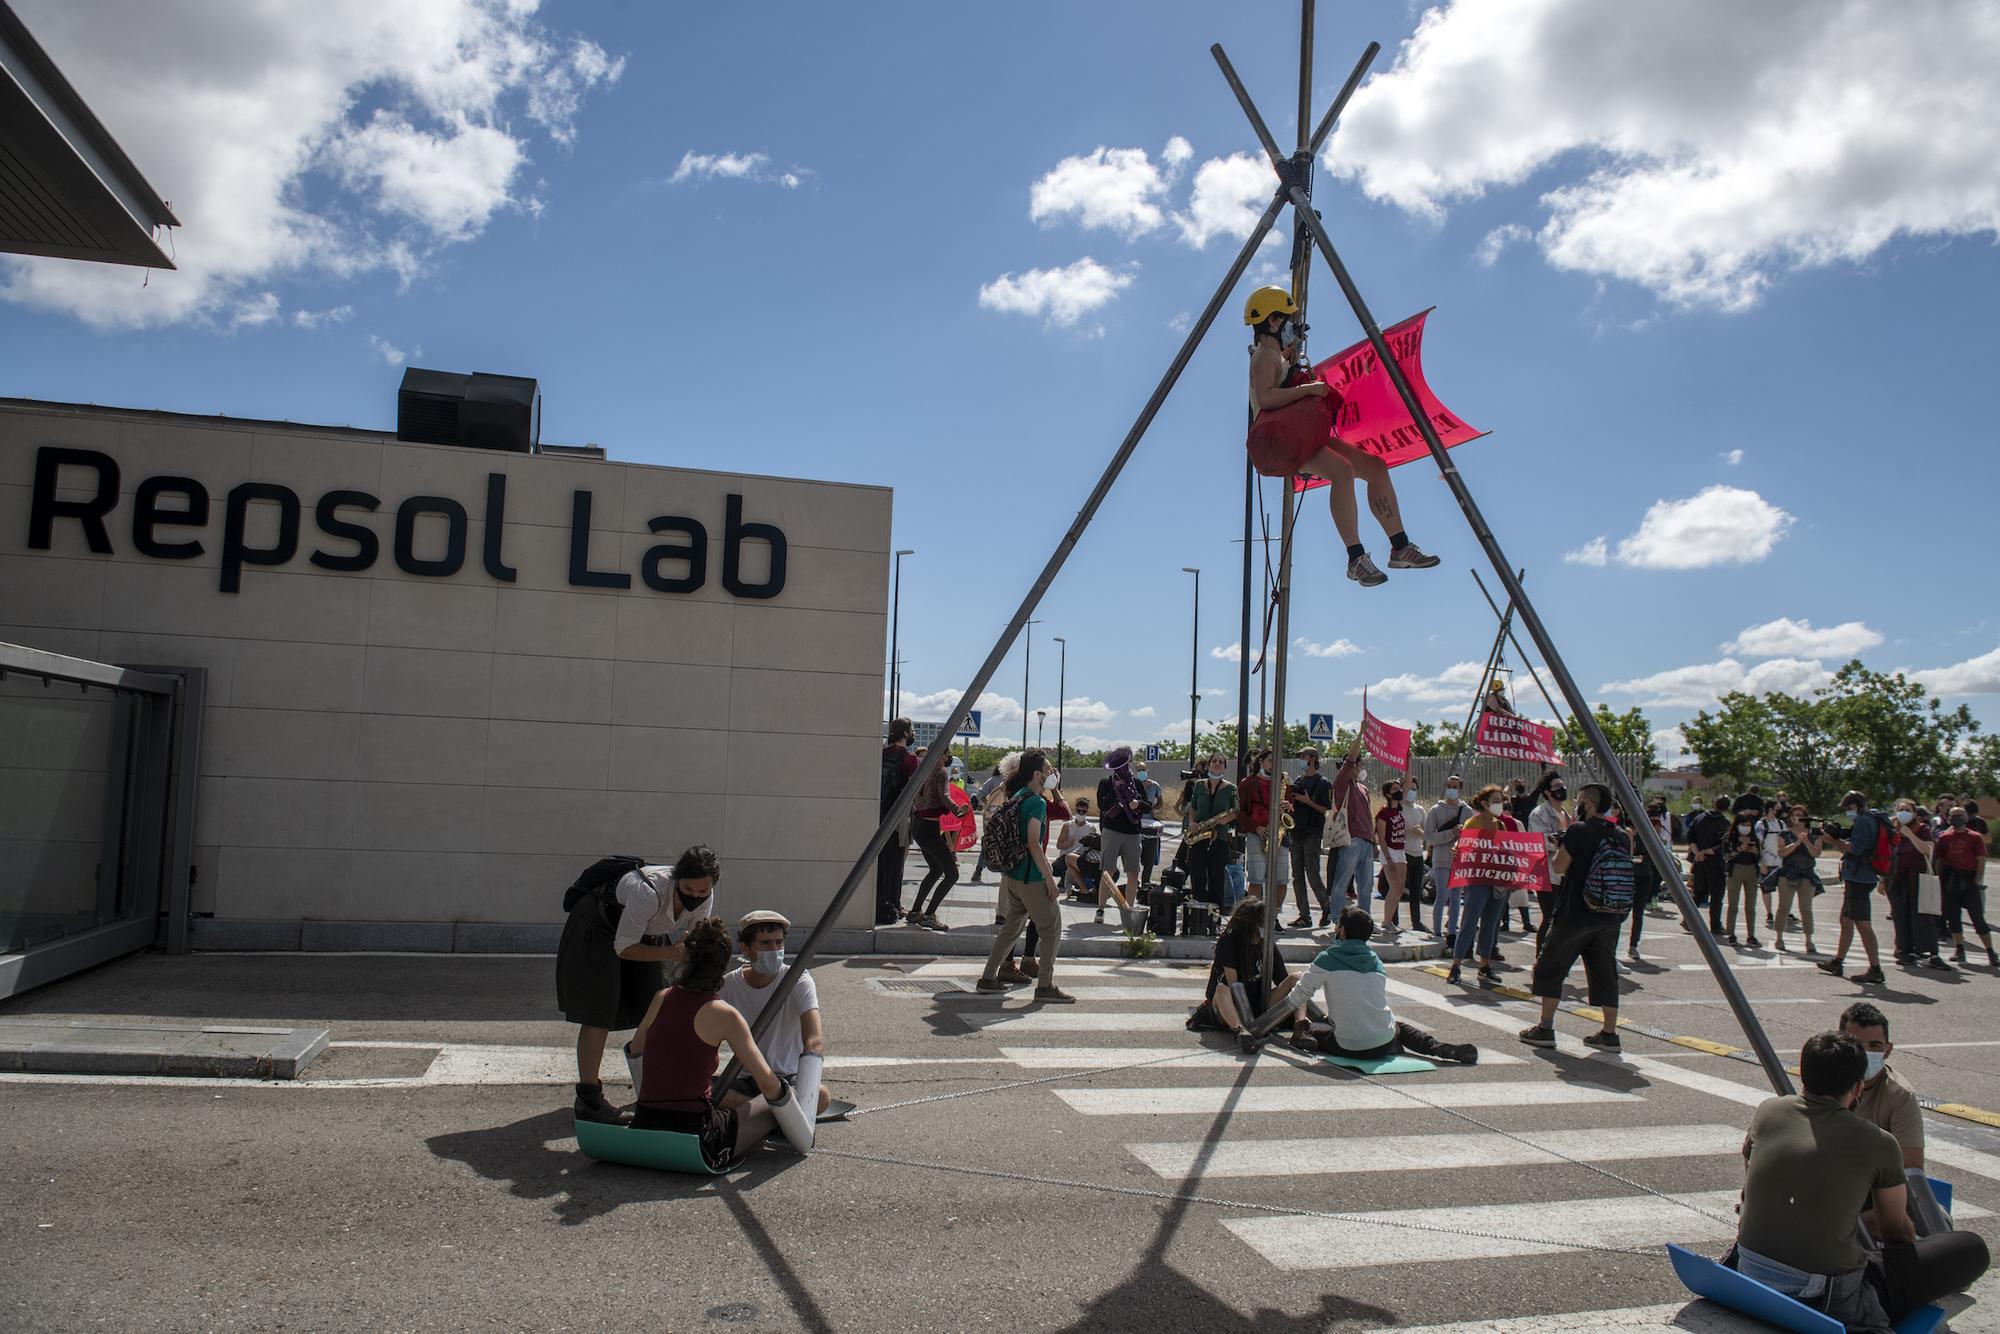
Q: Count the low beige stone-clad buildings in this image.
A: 1